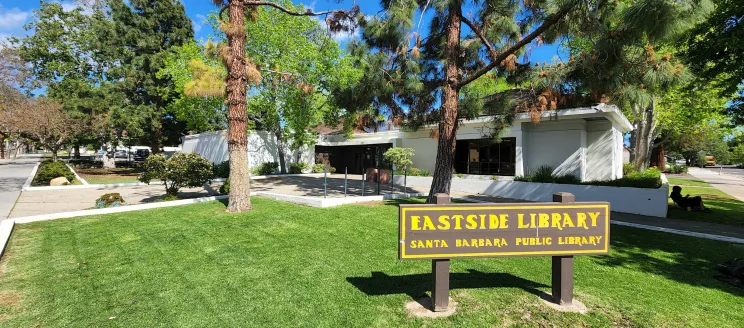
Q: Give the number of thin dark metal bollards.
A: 6